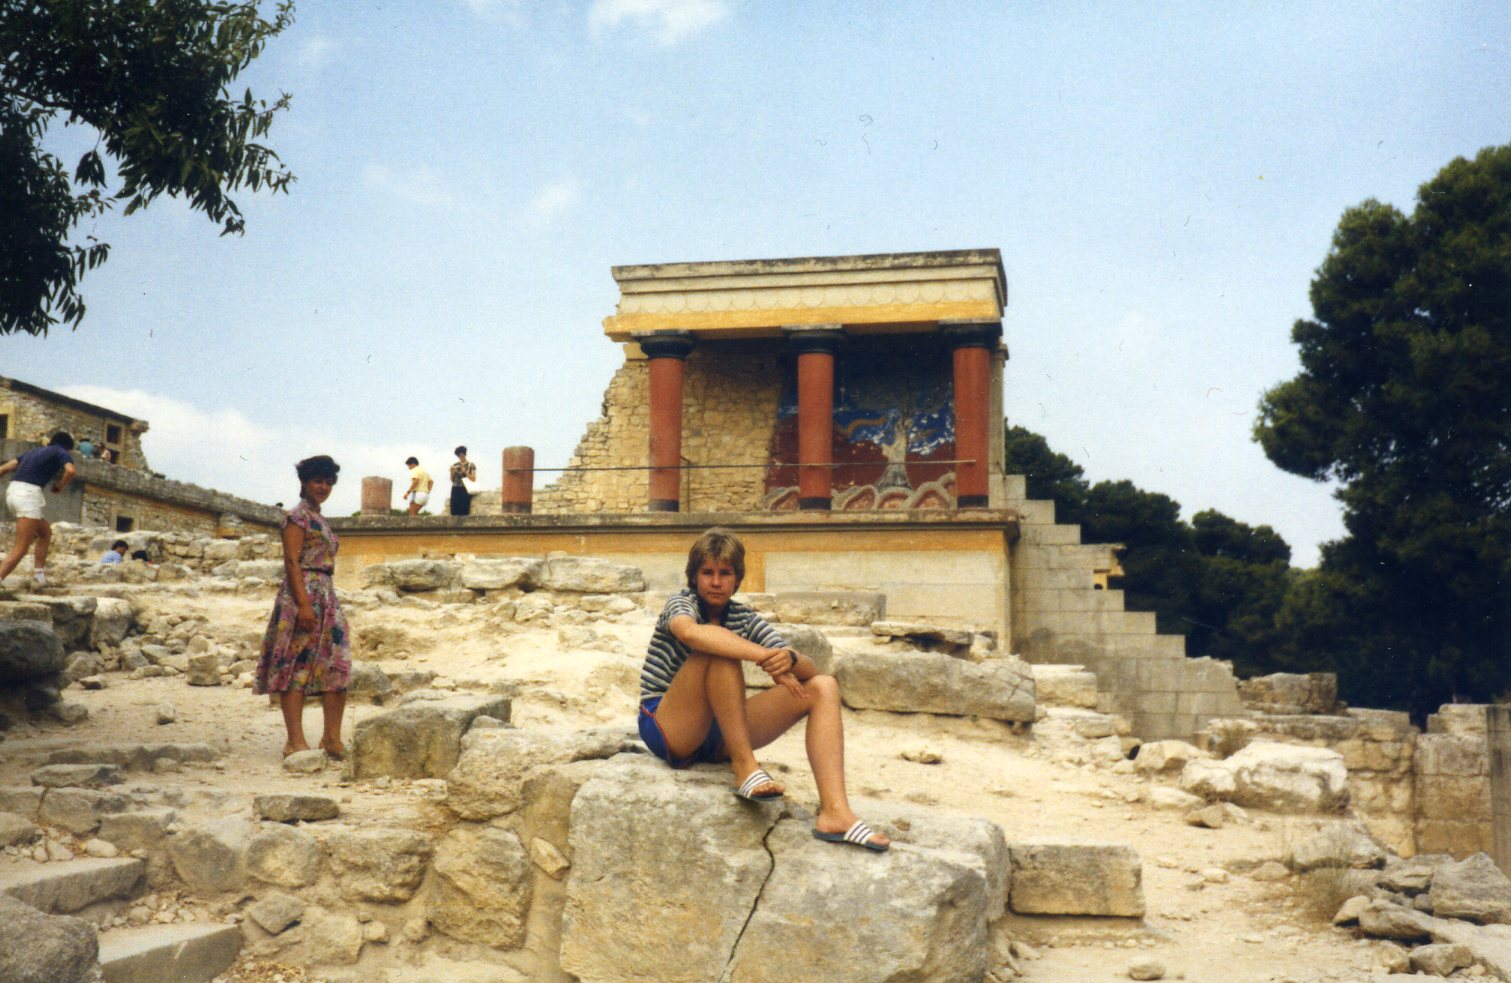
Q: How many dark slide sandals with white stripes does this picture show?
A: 2